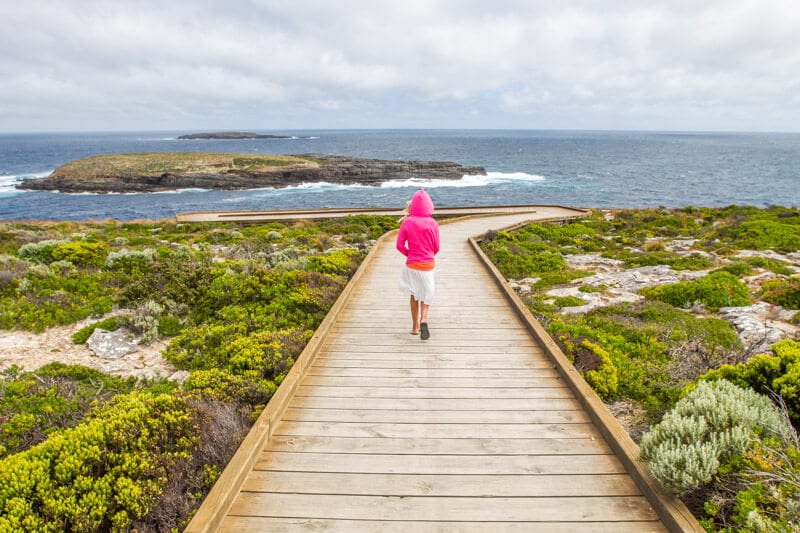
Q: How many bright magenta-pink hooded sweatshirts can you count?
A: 1